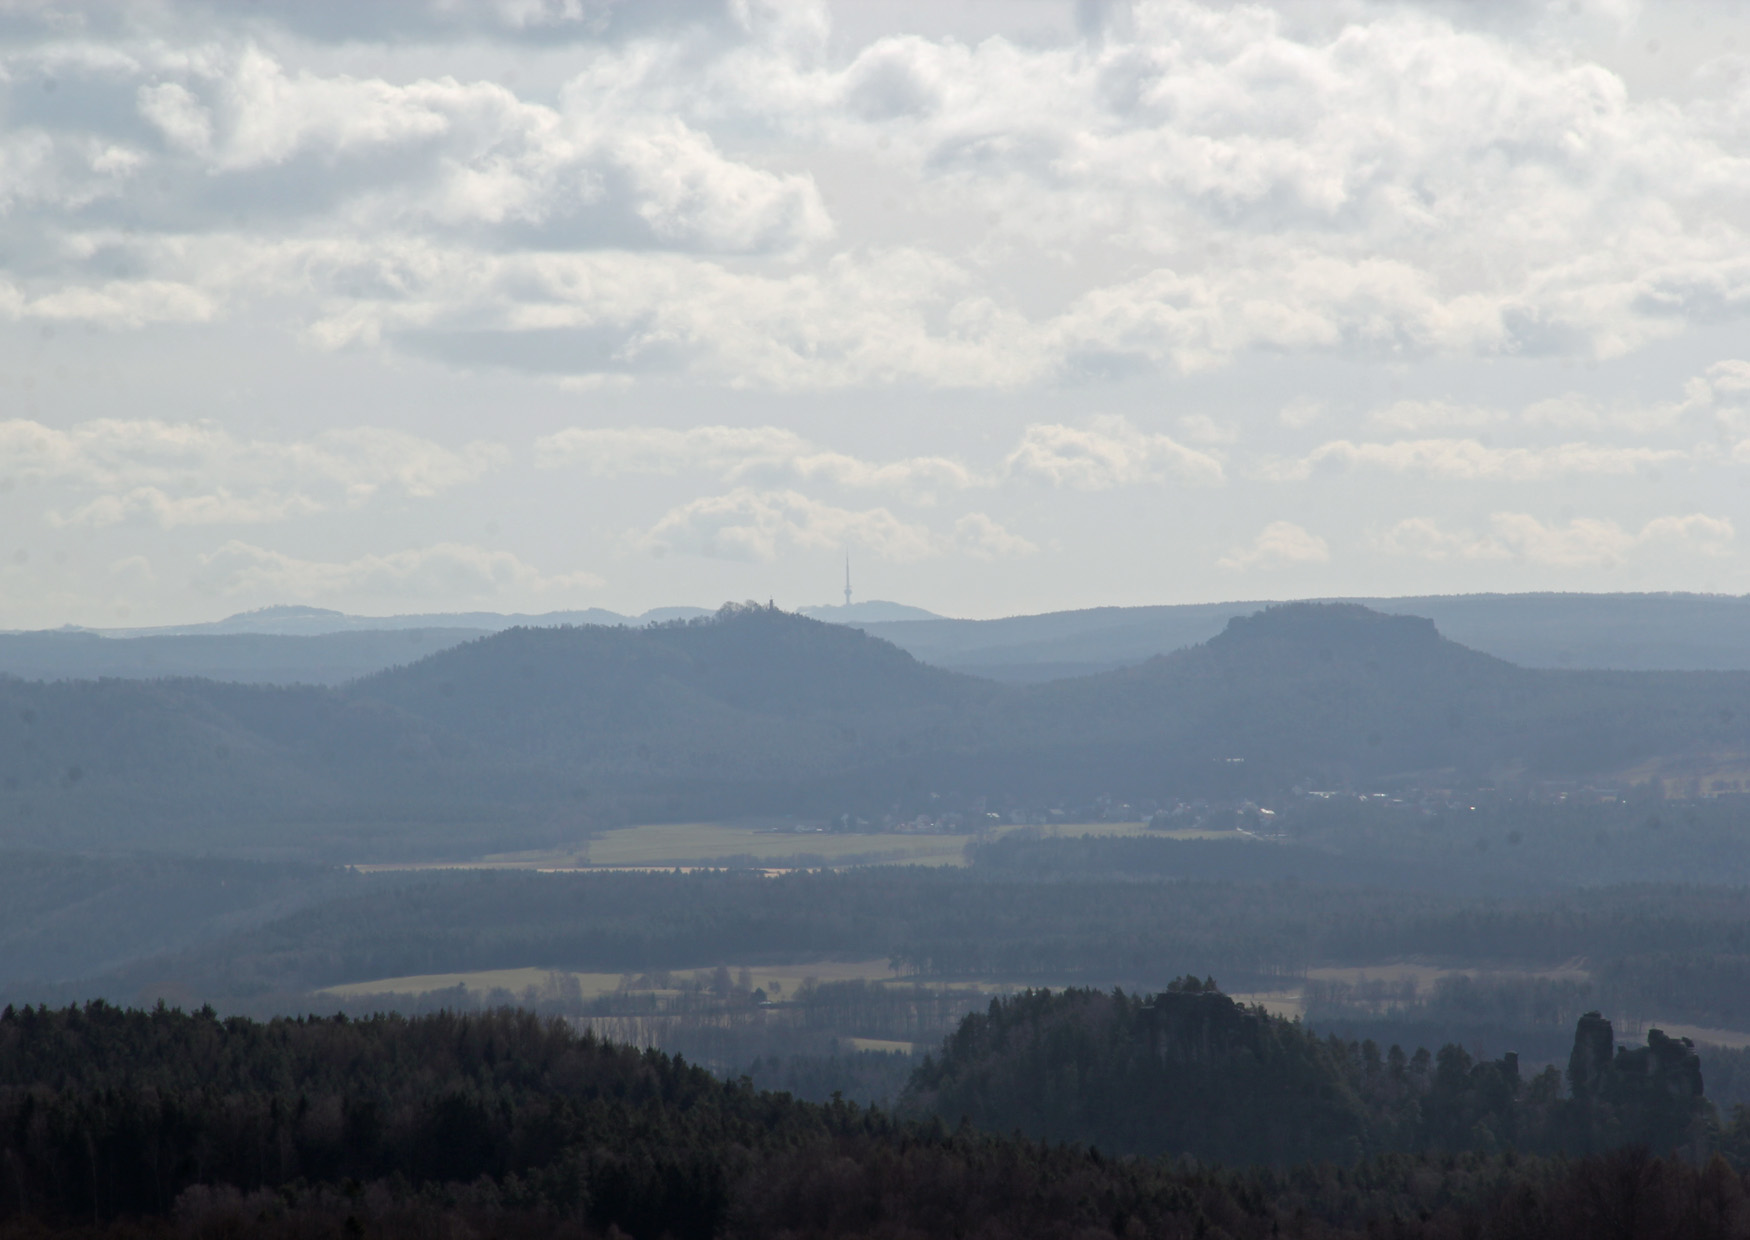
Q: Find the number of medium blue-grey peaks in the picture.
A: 2